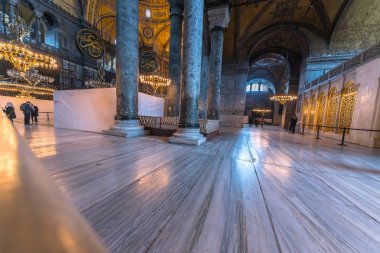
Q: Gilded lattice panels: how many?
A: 5